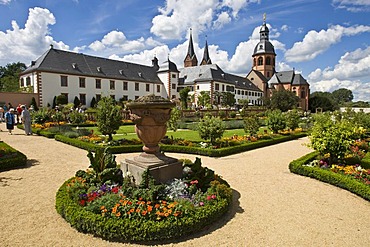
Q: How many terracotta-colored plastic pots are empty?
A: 0